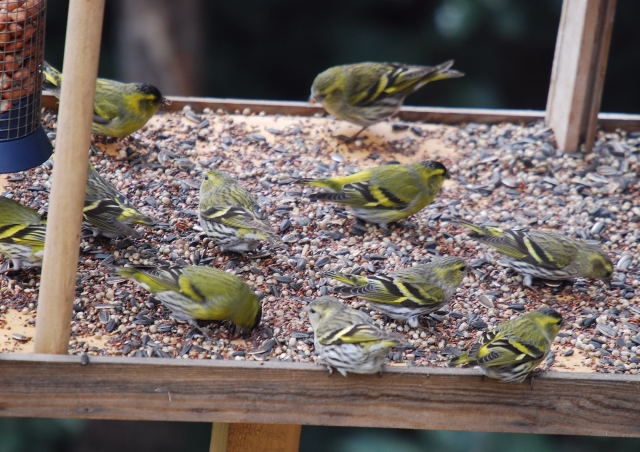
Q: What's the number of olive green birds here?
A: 11